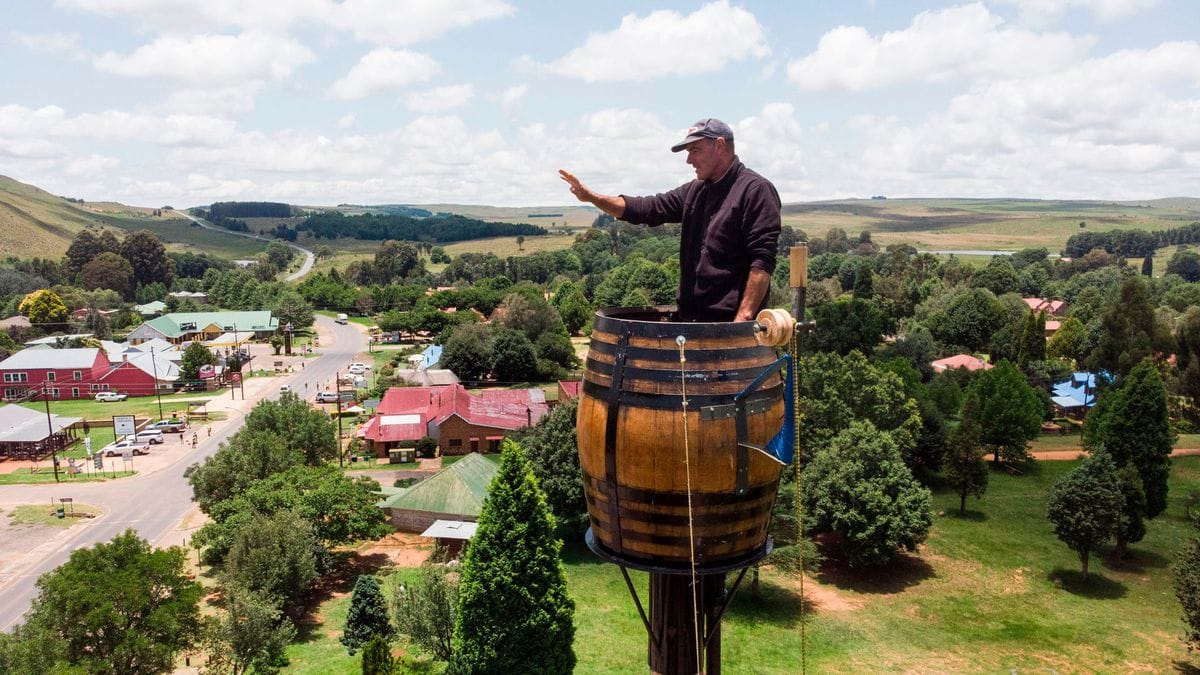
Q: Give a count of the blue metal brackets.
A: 1